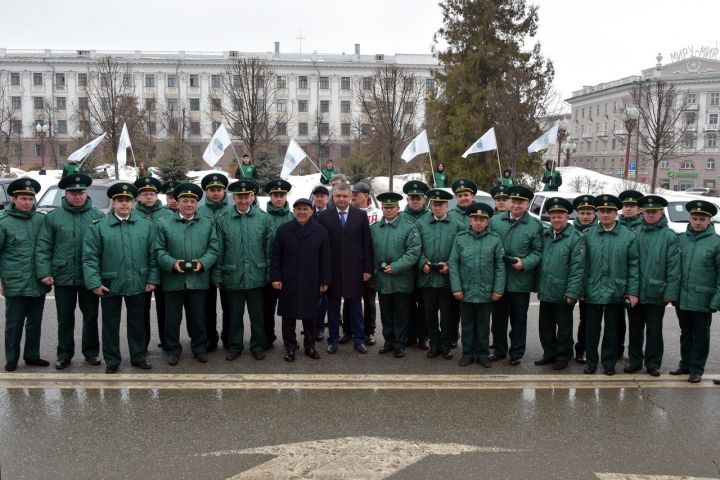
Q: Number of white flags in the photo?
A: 7